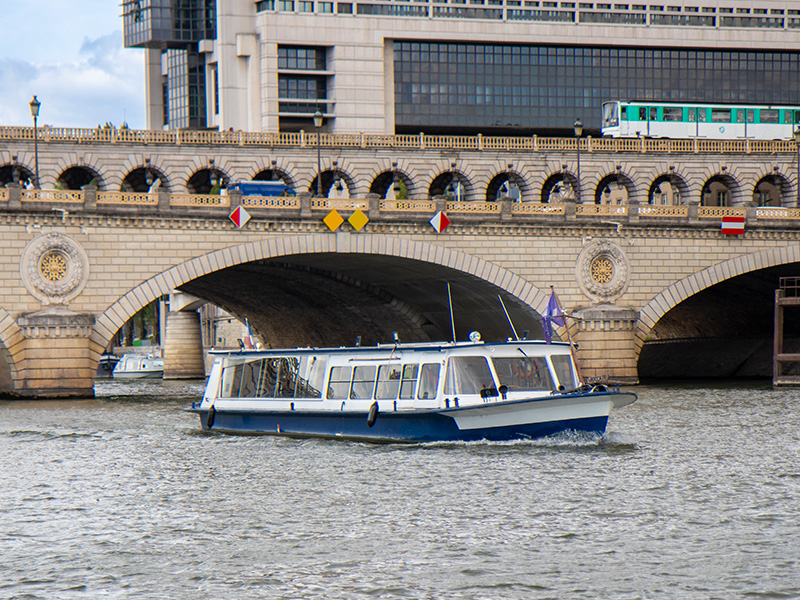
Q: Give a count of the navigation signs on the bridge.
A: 5